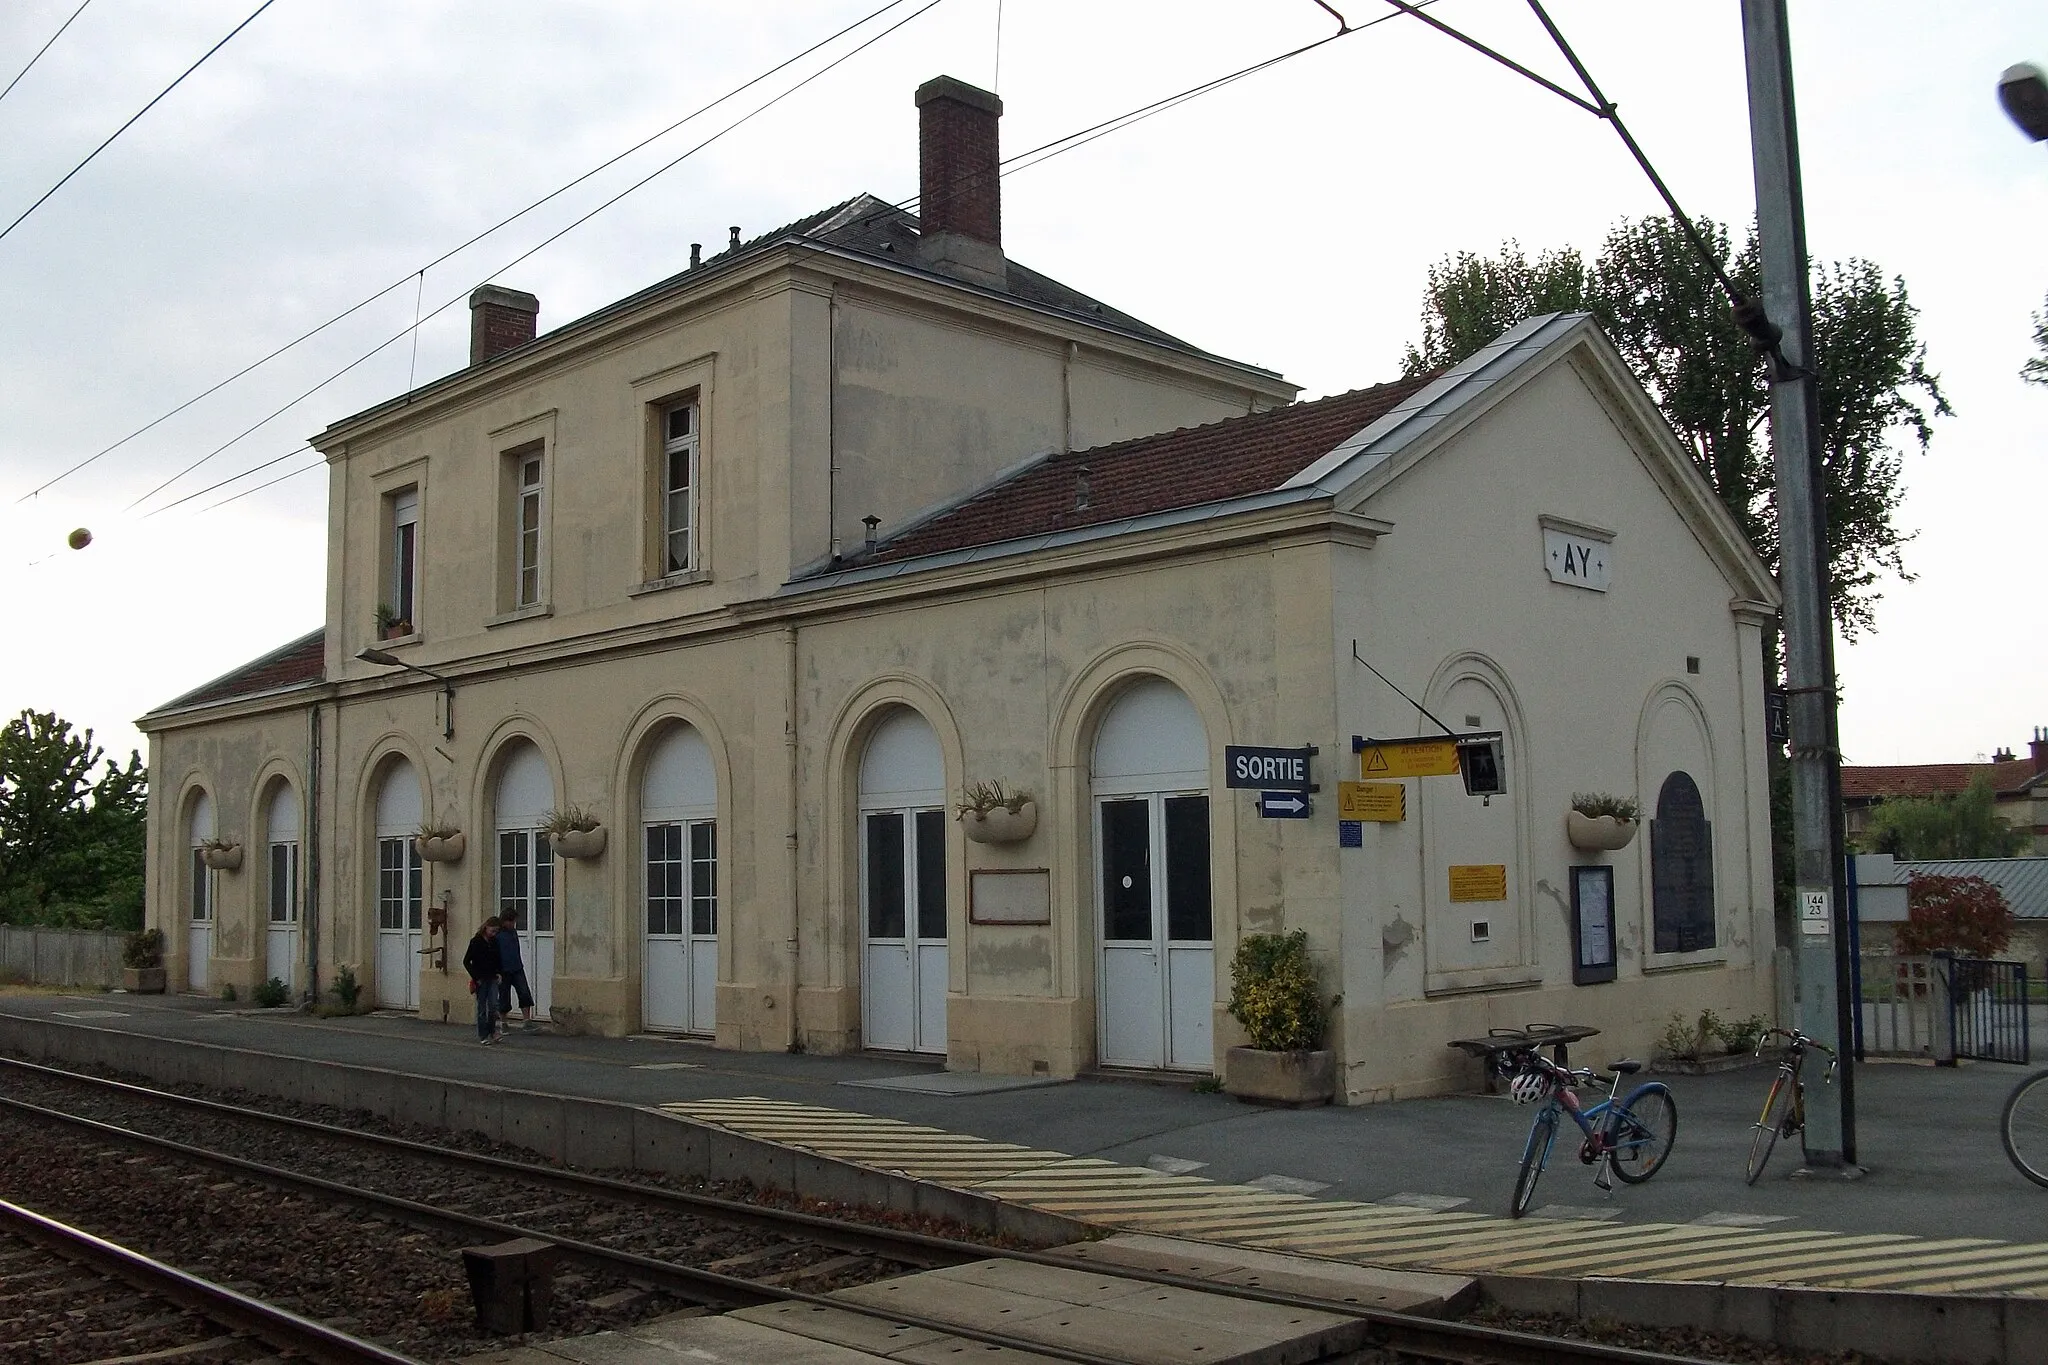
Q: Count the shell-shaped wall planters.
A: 5